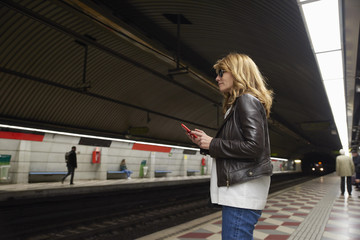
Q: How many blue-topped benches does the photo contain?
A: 4